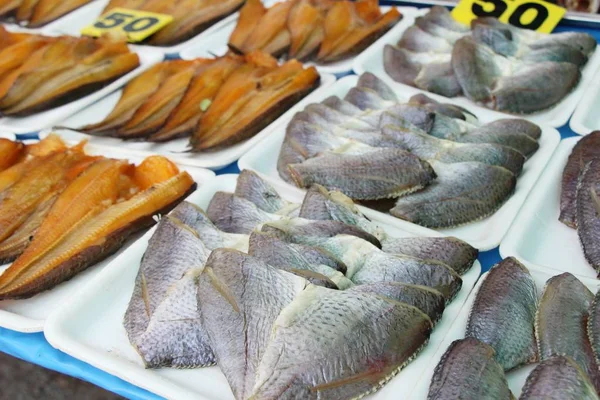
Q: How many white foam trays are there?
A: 12